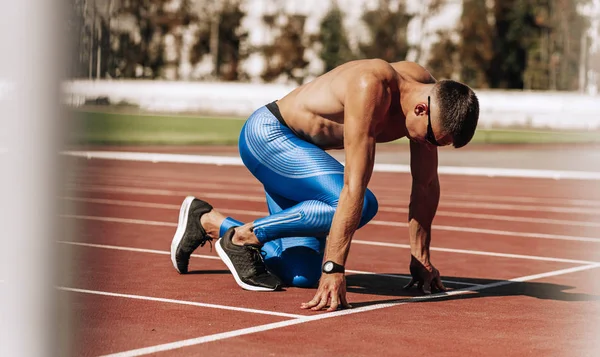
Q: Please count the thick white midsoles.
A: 2